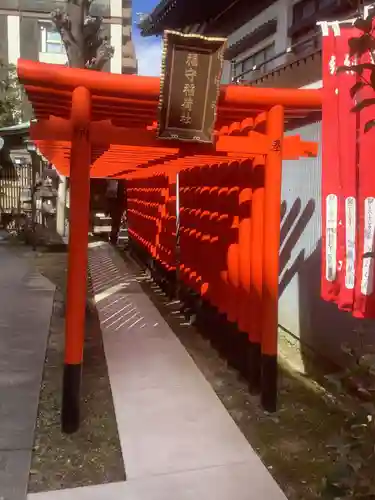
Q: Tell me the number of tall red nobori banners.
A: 3